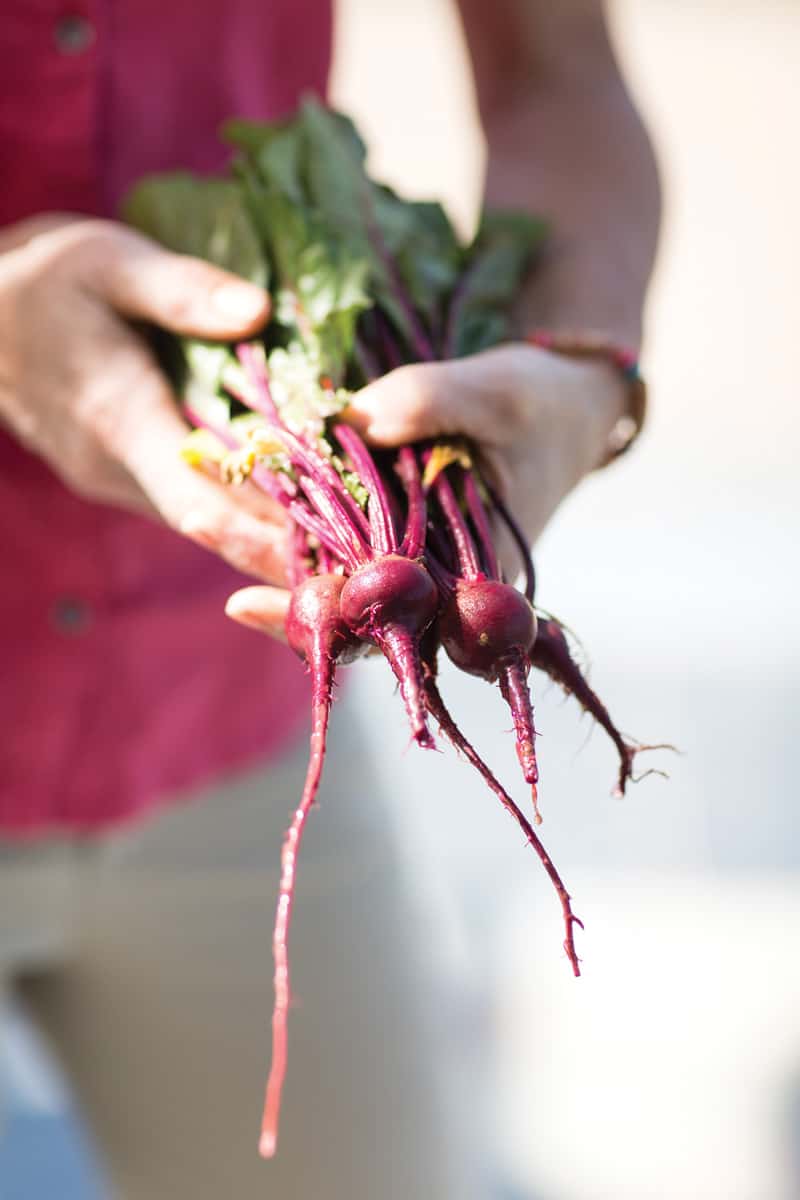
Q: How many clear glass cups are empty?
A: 0